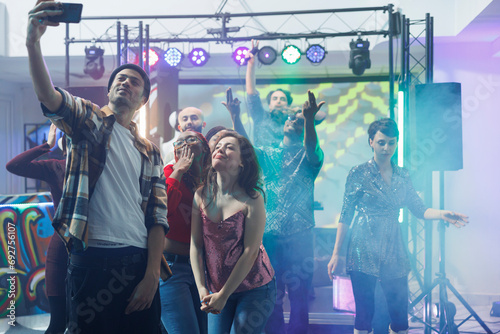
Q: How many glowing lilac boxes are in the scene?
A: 1